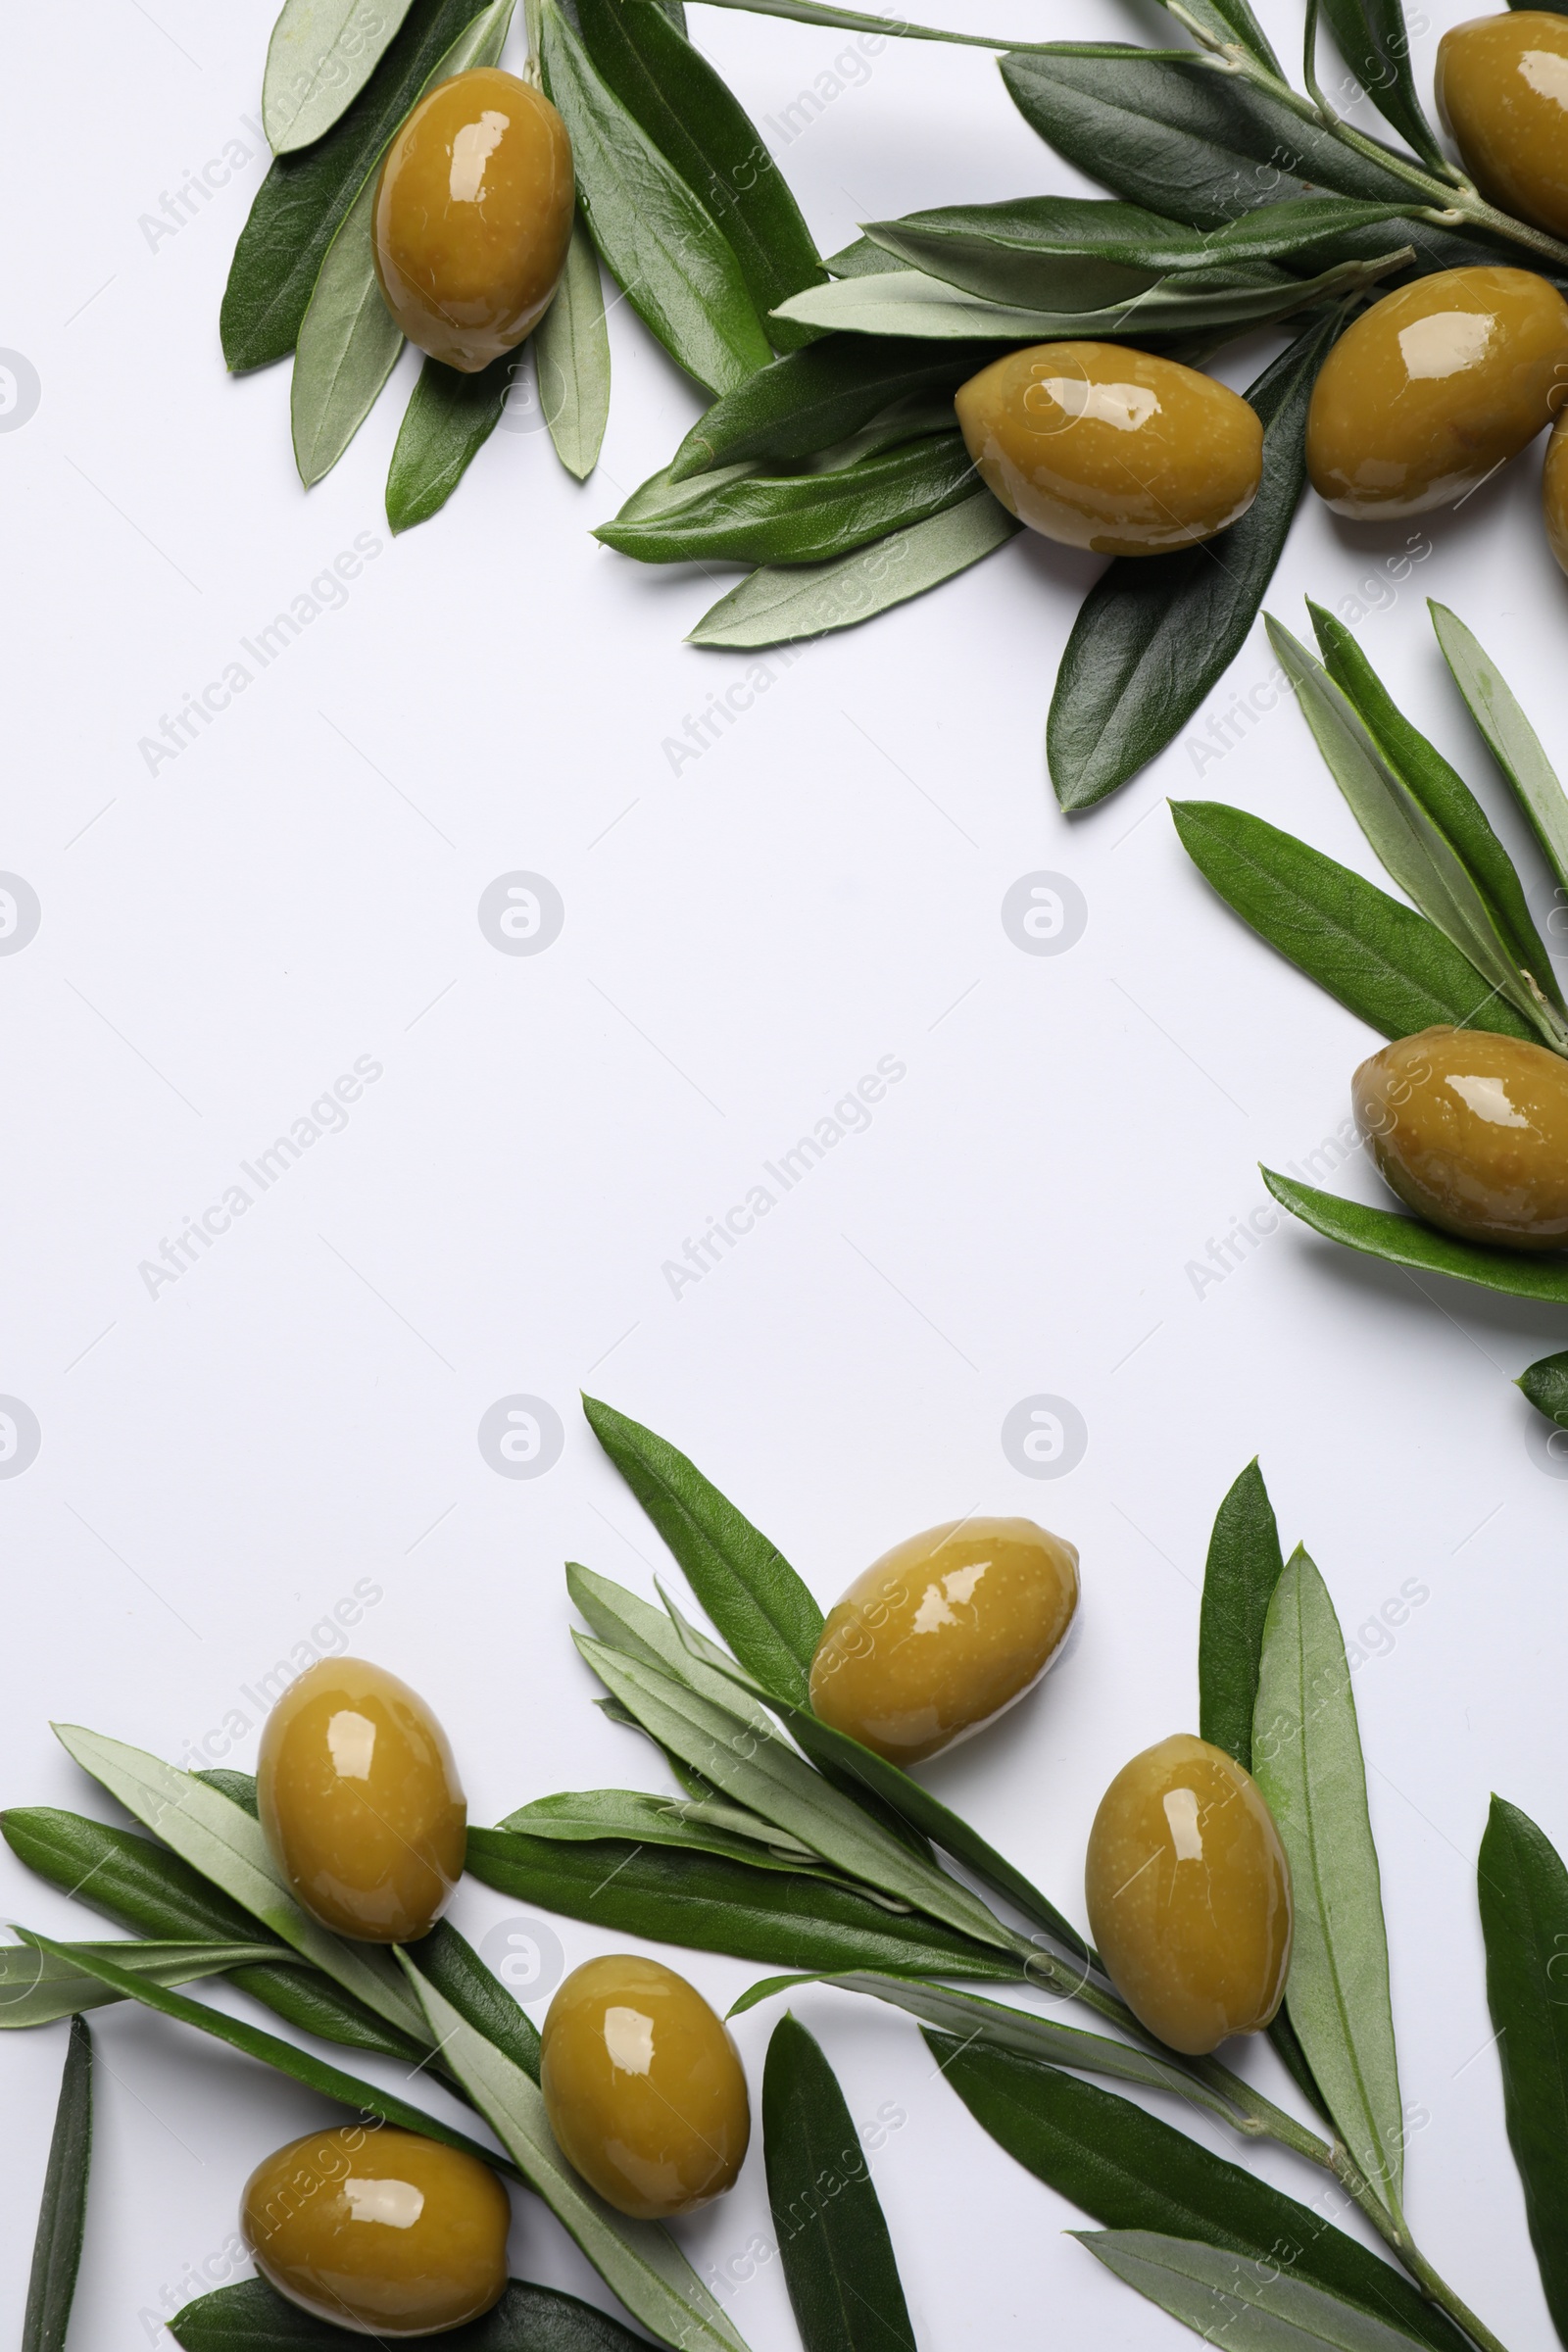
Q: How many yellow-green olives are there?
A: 11